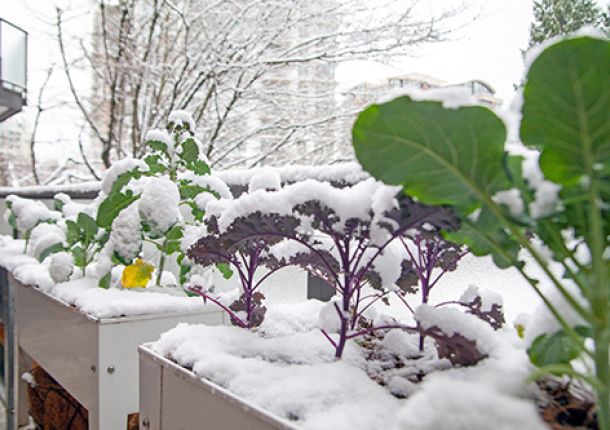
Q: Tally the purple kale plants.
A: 3